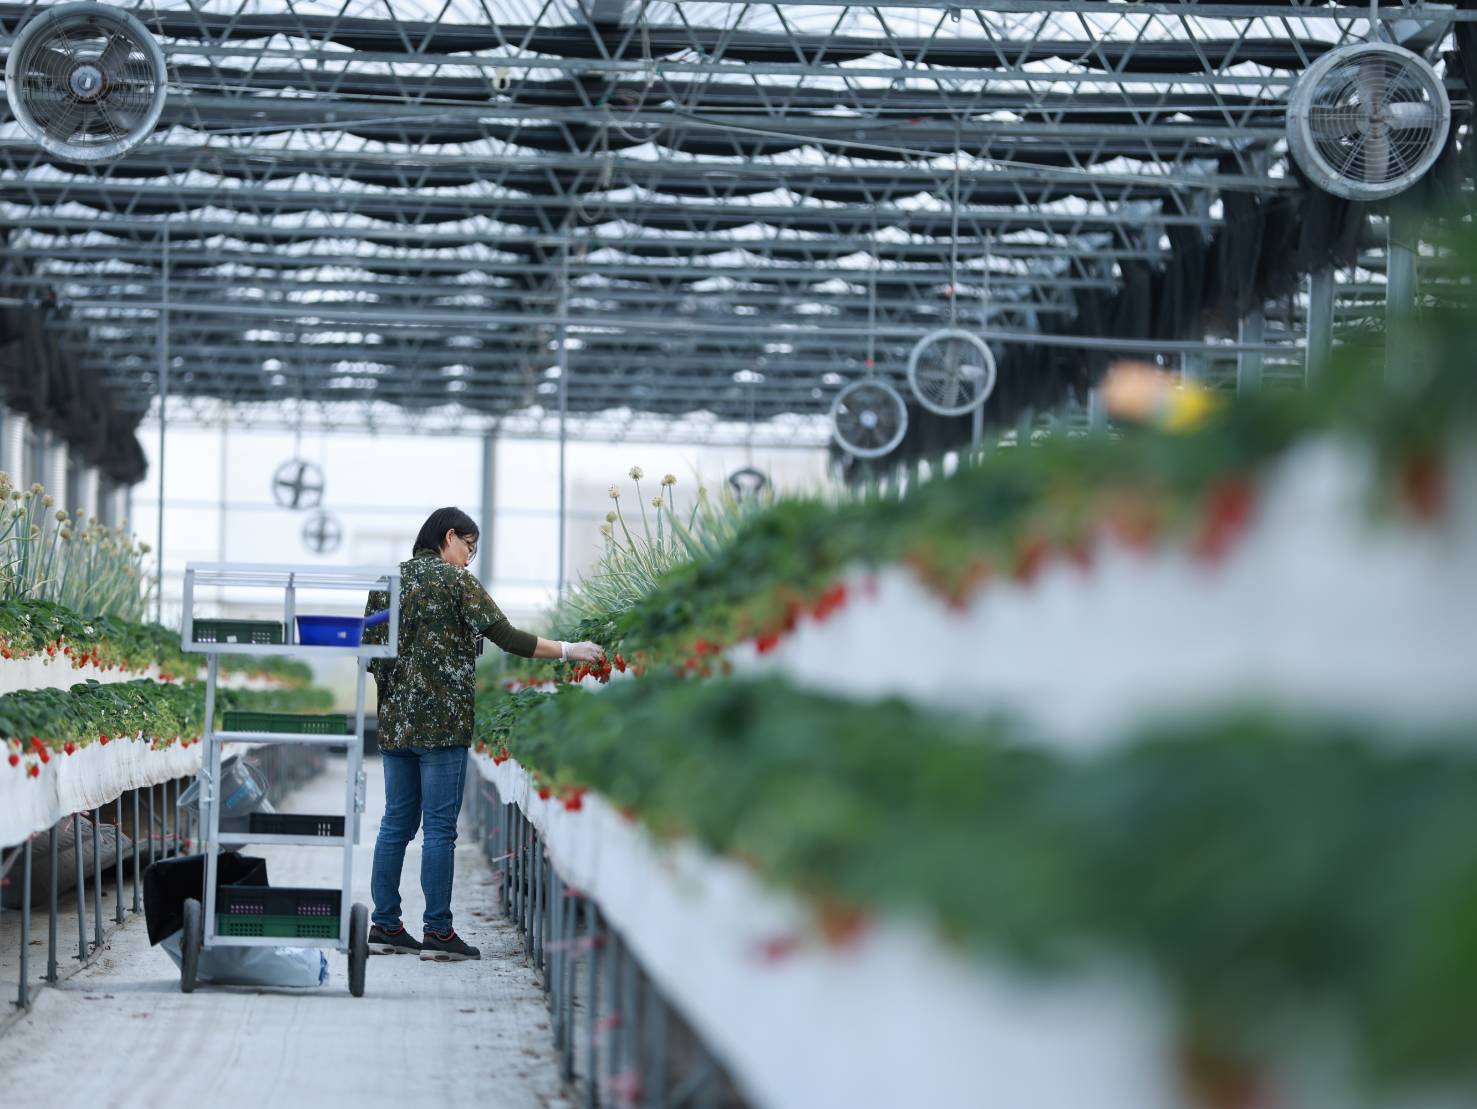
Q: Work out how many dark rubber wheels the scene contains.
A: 2